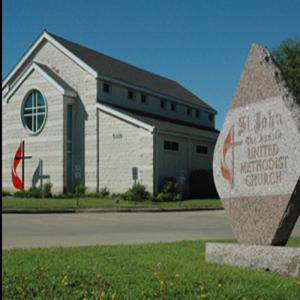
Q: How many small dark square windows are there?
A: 8